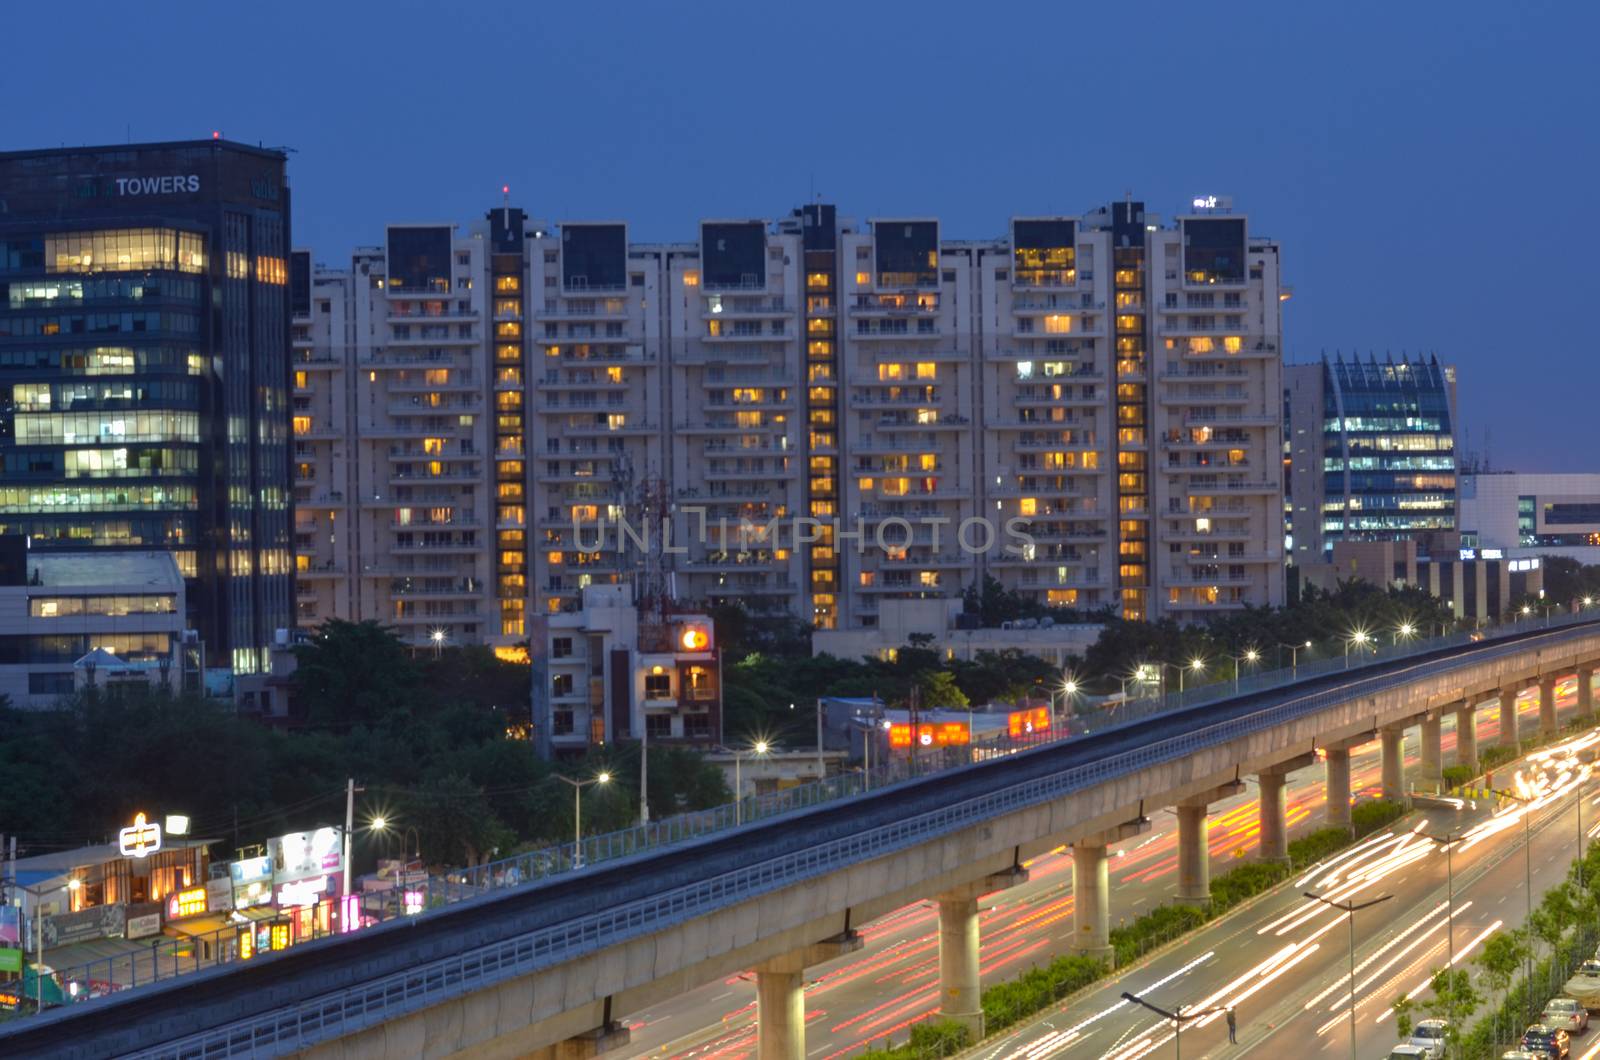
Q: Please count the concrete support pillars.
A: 12